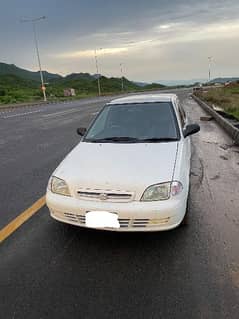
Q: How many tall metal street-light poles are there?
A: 4